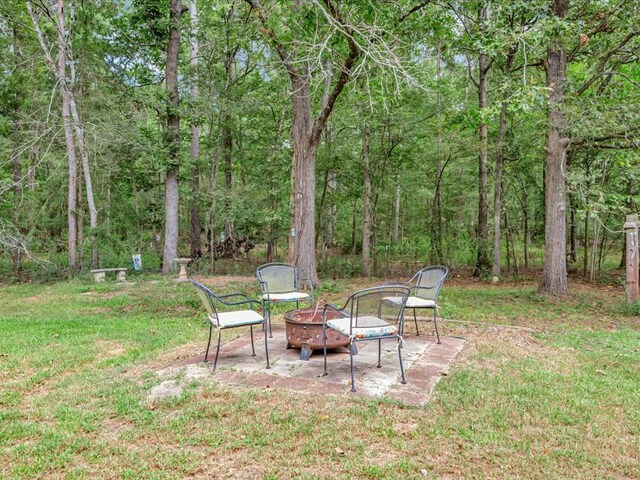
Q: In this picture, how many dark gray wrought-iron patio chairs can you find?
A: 4